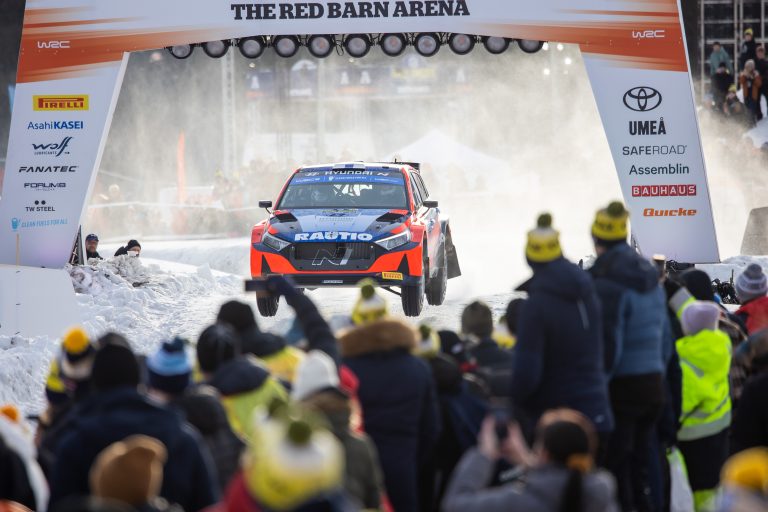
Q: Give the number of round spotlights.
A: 11